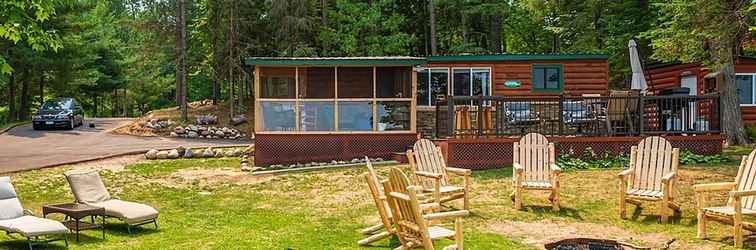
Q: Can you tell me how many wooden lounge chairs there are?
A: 6